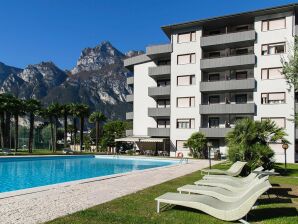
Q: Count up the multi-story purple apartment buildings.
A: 0